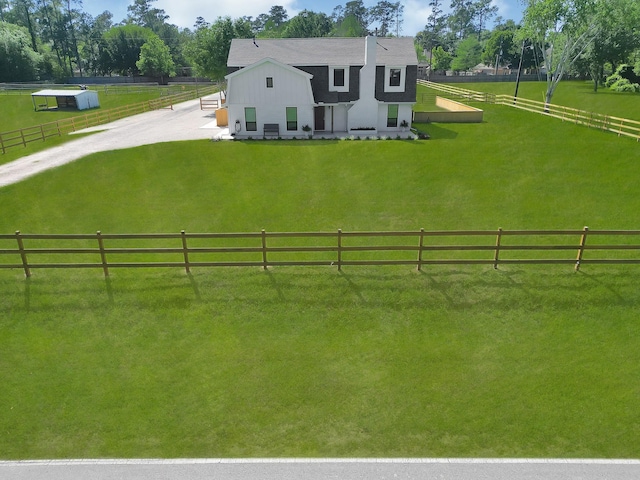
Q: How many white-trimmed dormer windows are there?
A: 2